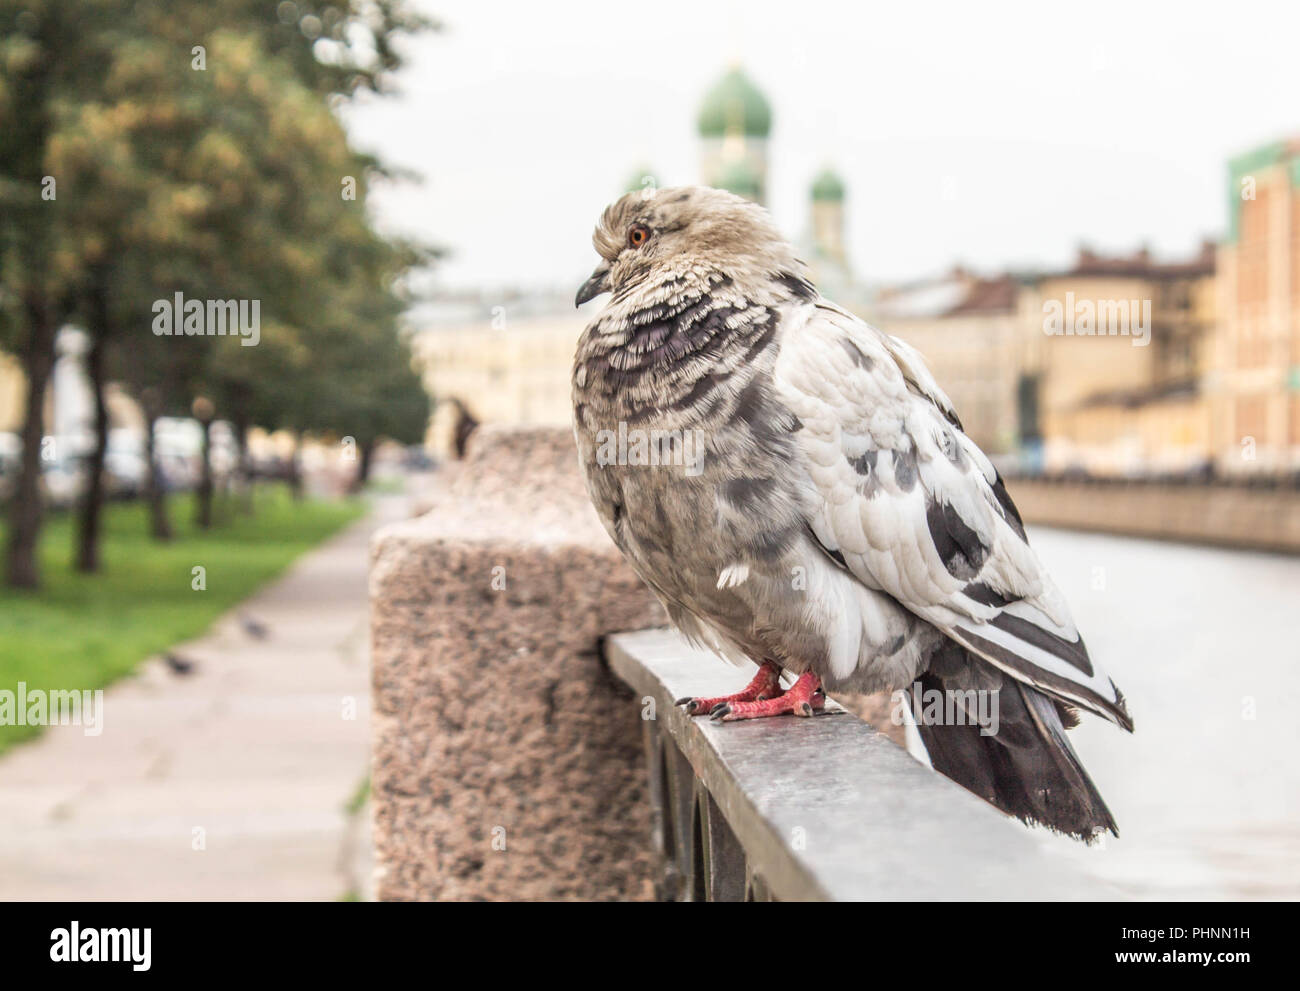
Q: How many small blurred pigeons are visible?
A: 2